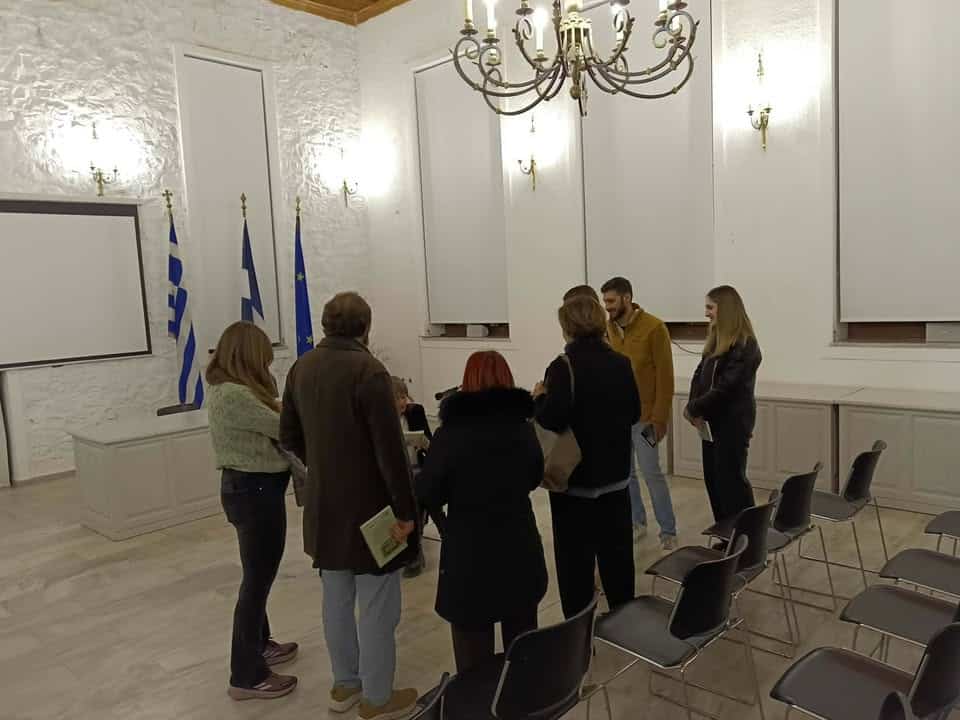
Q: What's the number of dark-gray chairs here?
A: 11